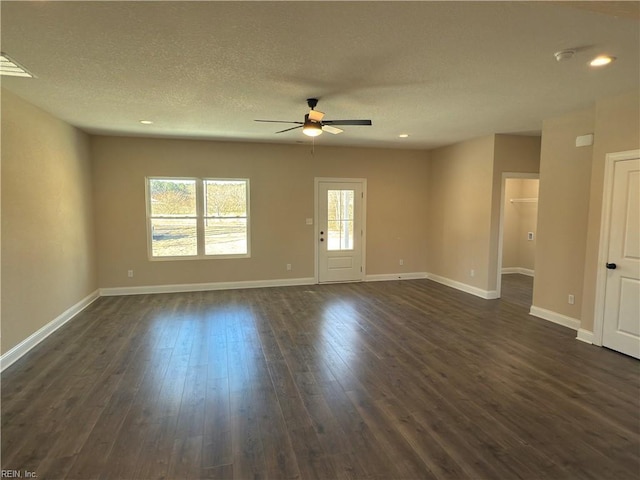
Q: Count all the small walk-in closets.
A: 1